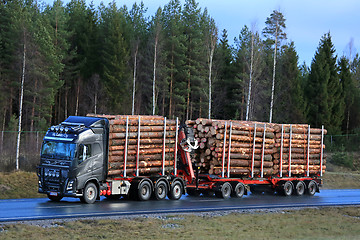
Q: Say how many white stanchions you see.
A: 12